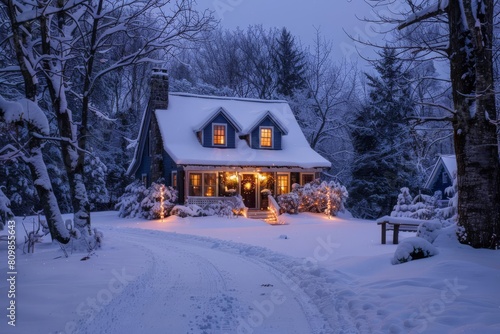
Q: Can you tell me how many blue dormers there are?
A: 2